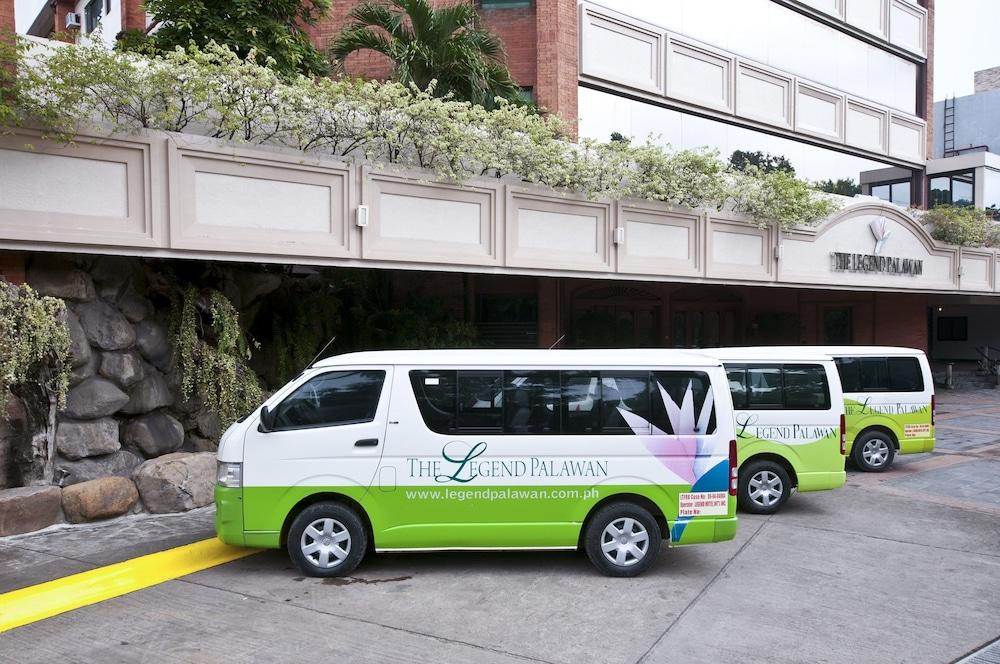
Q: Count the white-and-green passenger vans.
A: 3